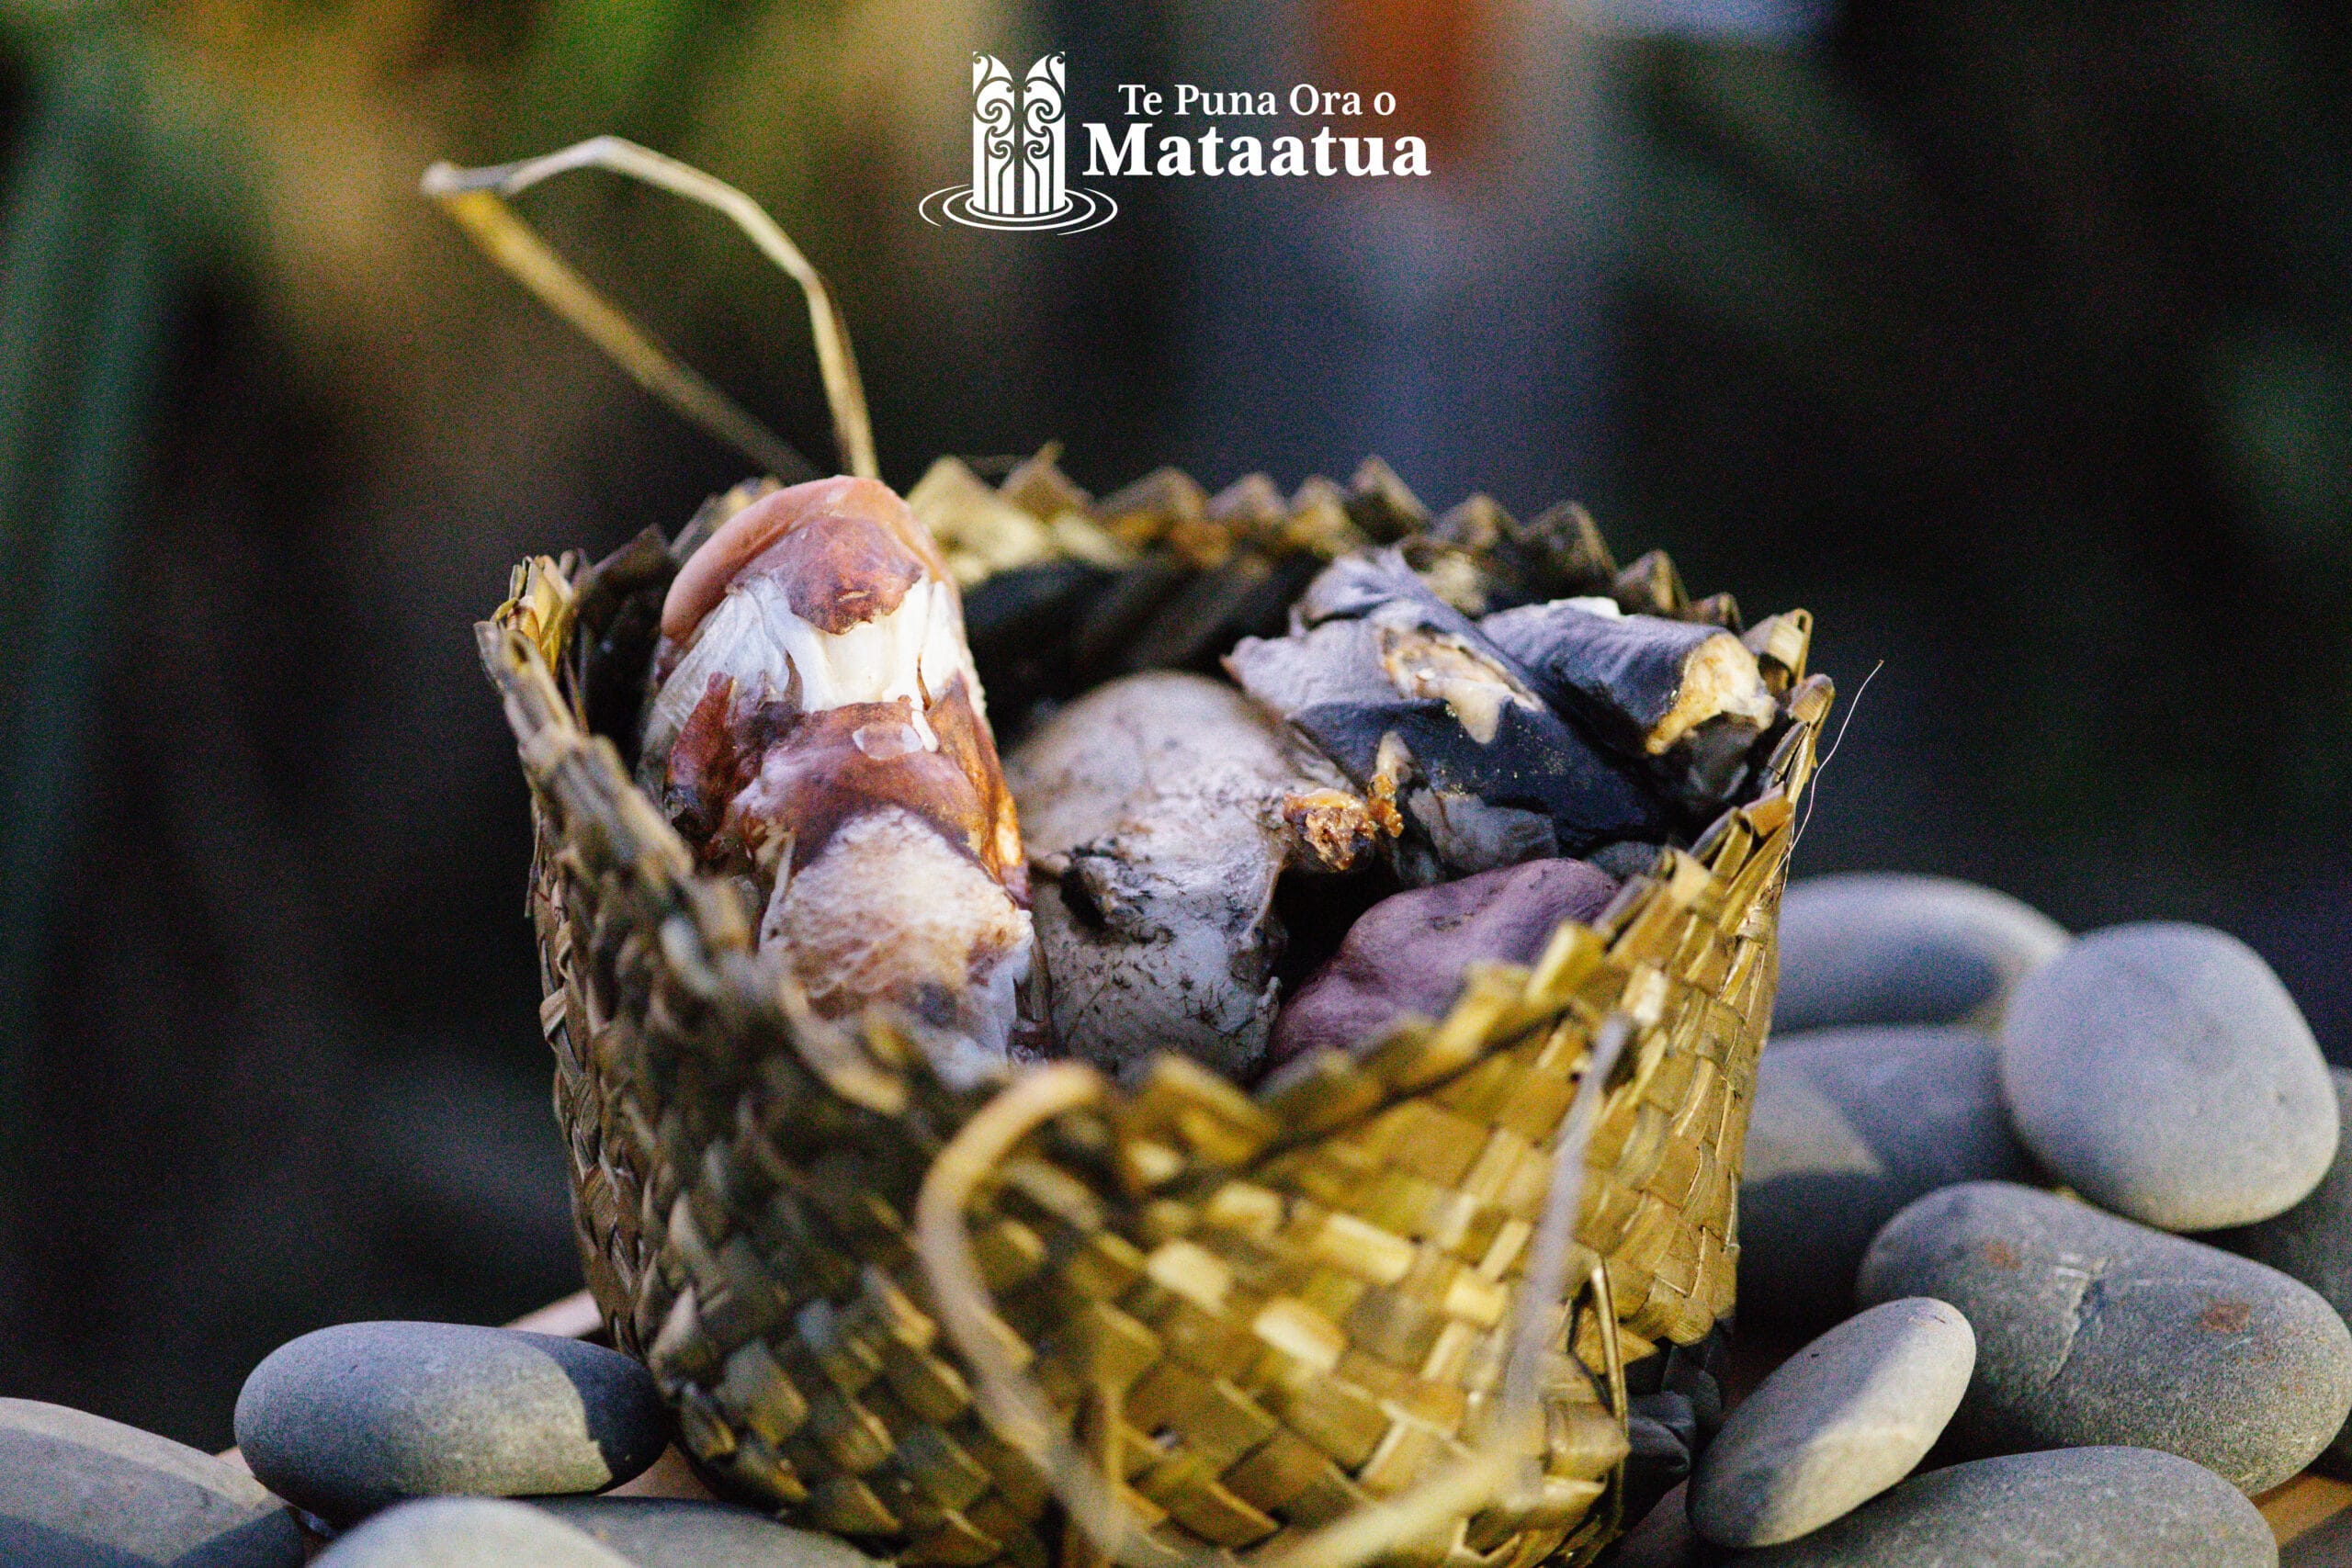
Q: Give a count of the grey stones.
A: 11